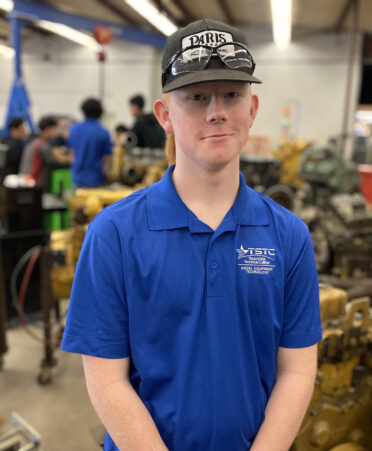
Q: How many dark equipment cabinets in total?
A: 1